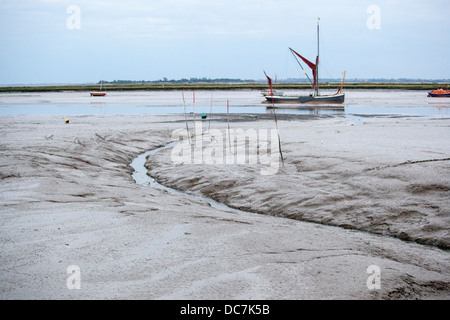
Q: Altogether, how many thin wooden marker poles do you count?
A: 5